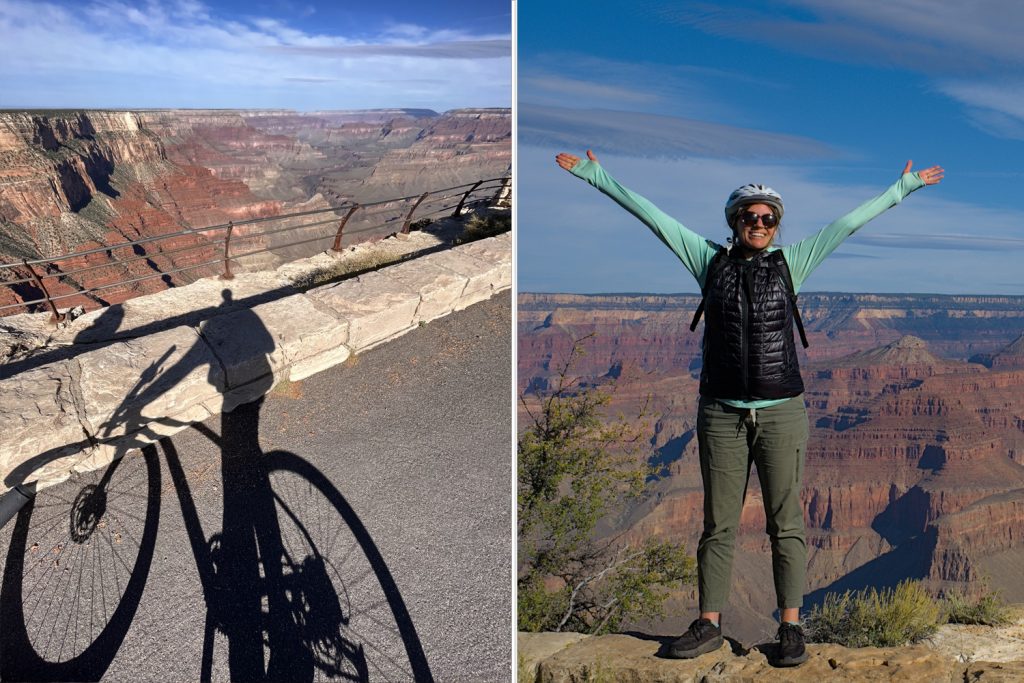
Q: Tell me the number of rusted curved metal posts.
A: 5